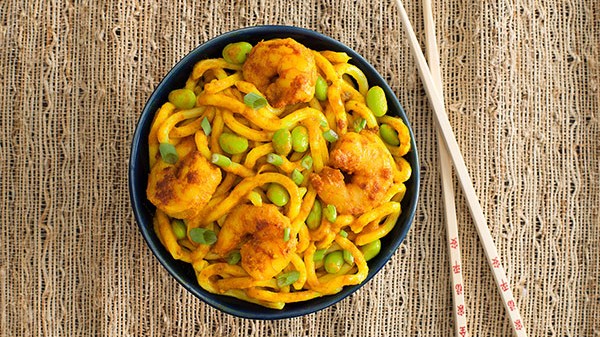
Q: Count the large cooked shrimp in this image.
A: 4